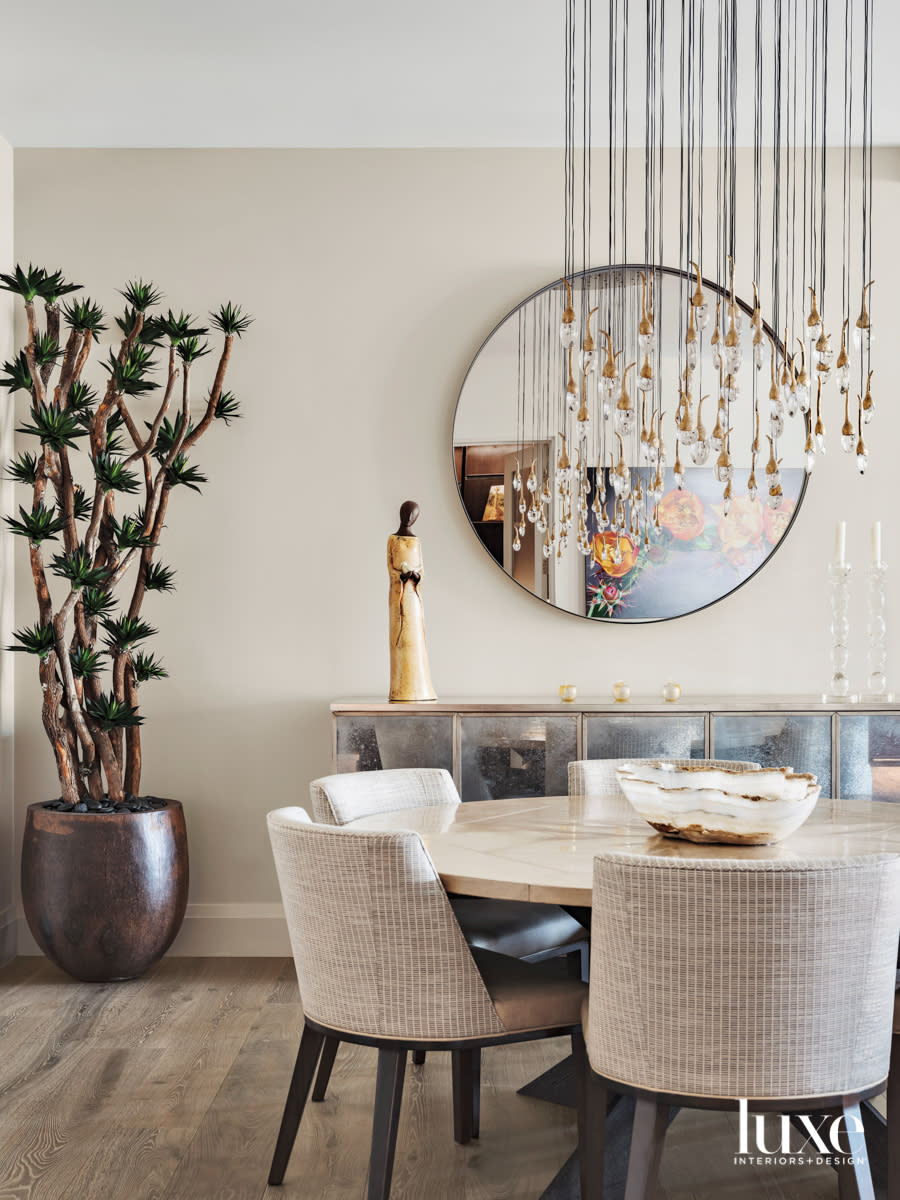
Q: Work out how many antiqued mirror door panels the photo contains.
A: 5